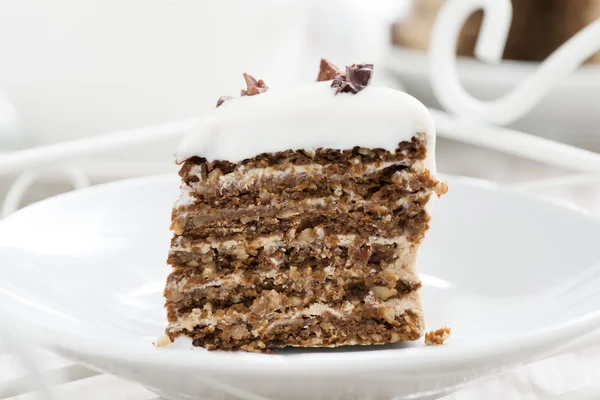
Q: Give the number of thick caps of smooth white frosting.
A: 1